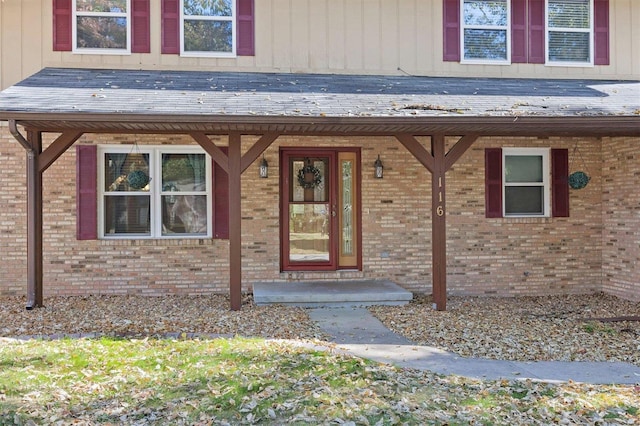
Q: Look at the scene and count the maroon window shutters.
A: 12